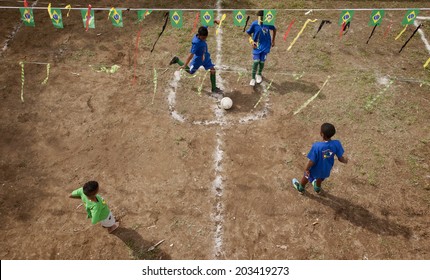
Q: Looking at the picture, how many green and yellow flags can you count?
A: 12